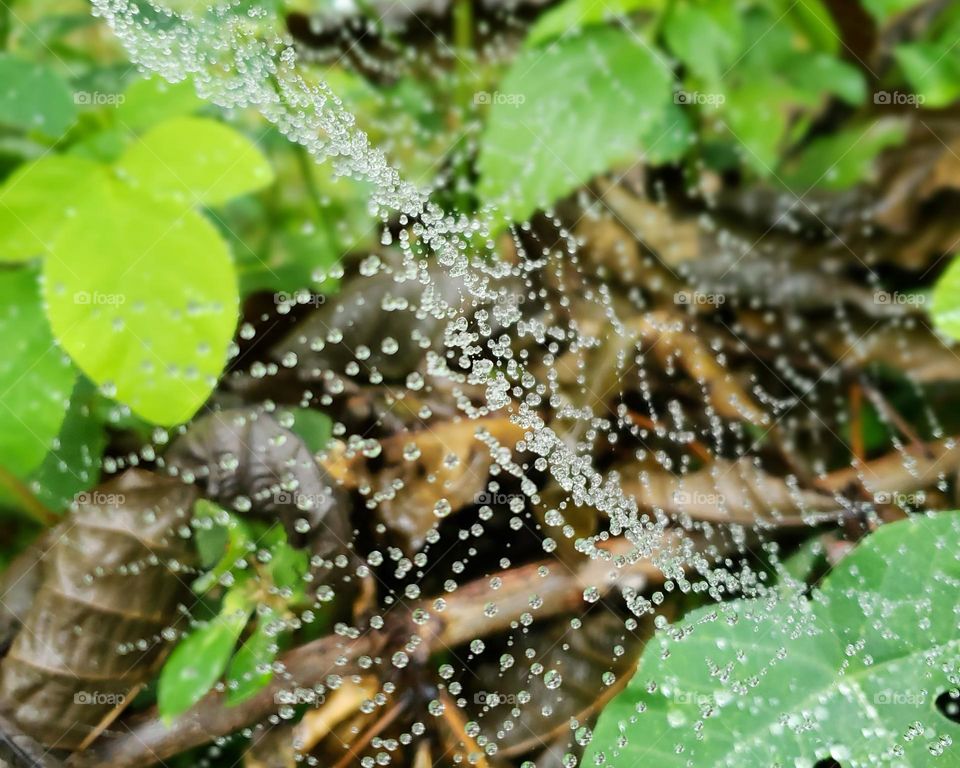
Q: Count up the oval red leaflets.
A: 0